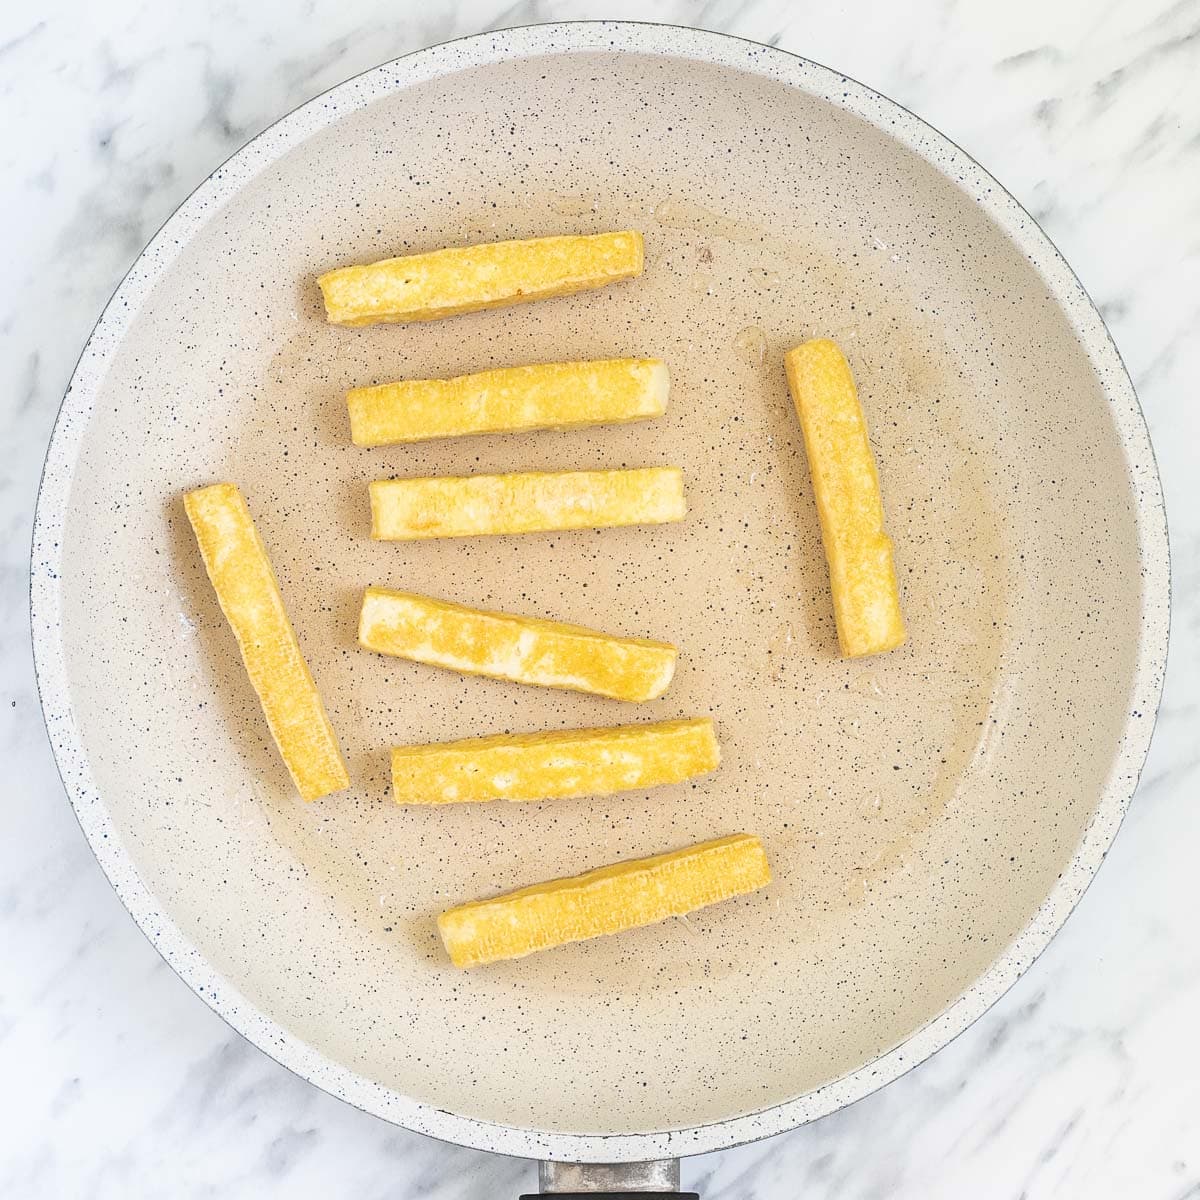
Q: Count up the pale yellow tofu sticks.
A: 8